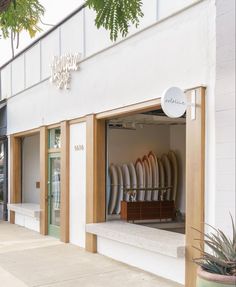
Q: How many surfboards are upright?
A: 11